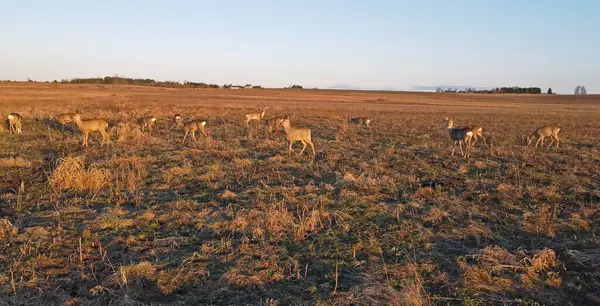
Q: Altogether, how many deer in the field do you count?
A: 13